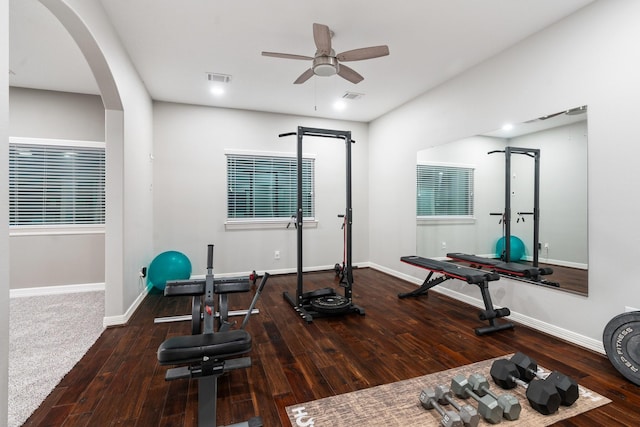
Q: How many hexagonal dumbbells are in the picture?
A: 6